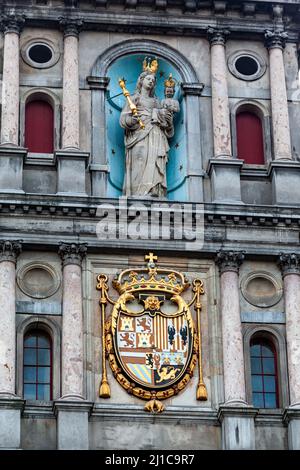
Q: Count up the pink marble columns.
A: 8